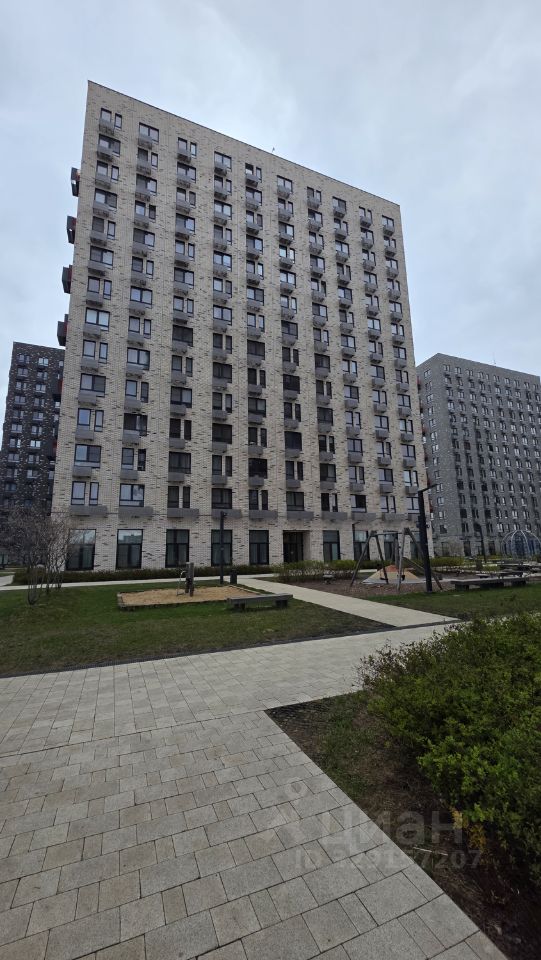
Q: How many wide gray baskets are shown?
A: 10